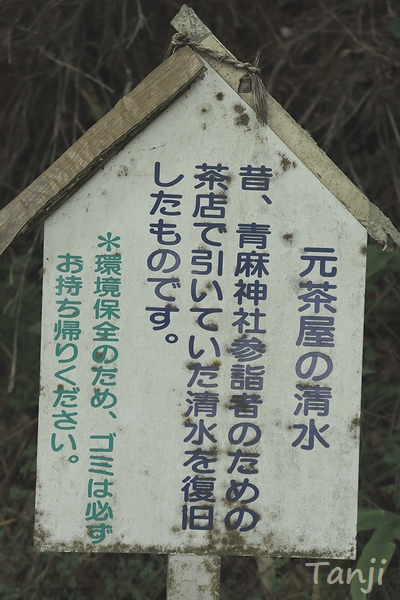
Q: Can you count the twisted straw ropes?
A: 1